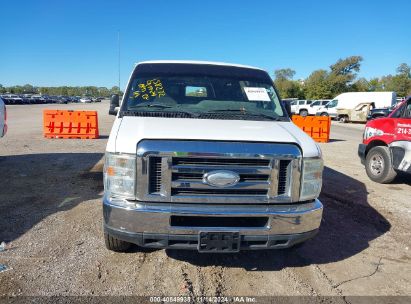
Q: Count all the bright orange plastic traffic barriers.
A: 2